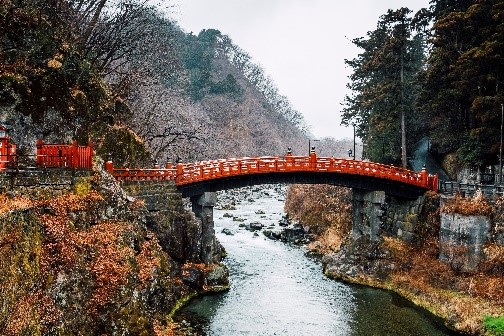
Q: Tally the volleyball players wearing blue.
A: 0